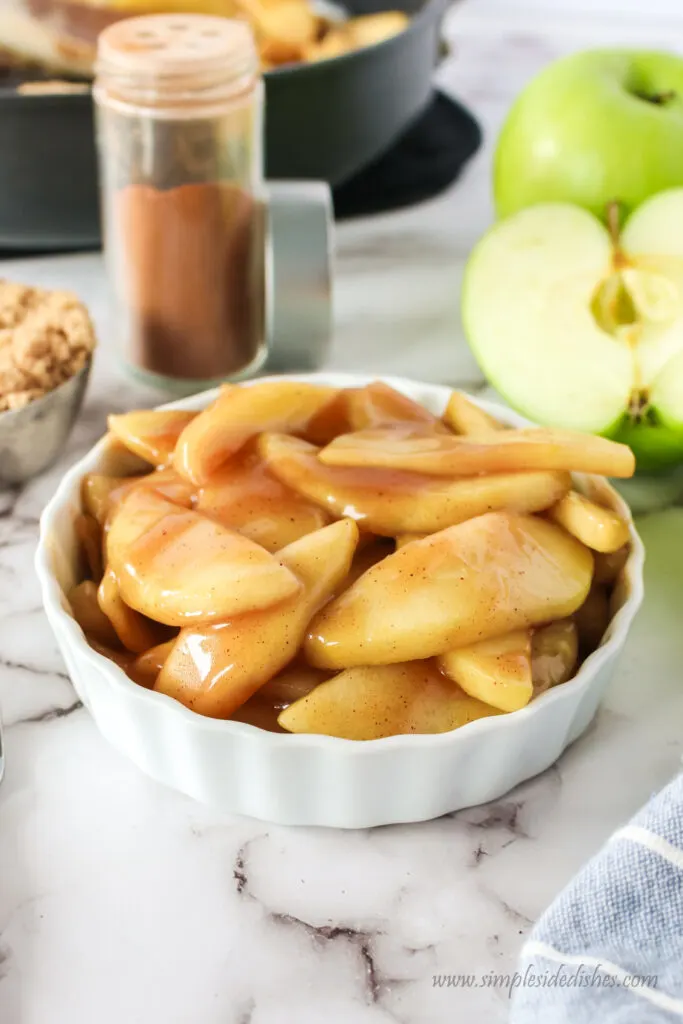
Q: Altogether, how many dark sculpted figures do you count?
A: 0